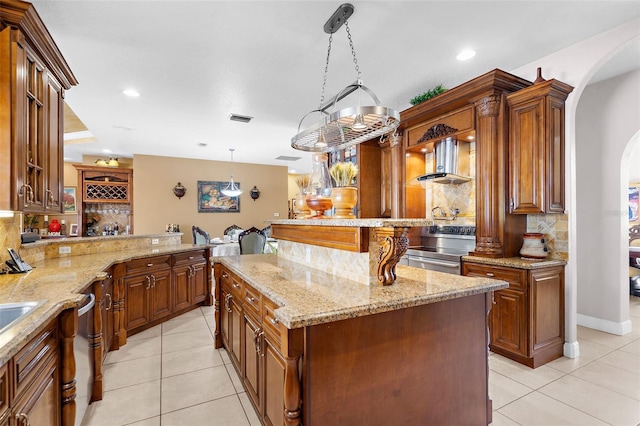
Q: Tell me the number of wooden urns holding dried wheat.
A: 2